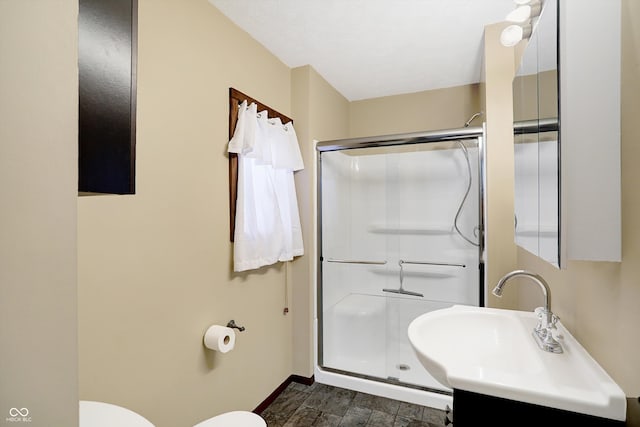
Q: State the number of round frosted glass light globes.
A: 3